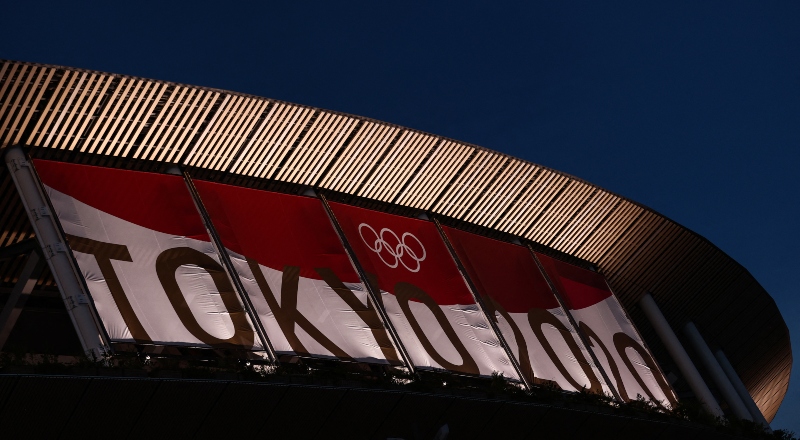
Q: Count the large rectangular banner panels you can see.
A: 5